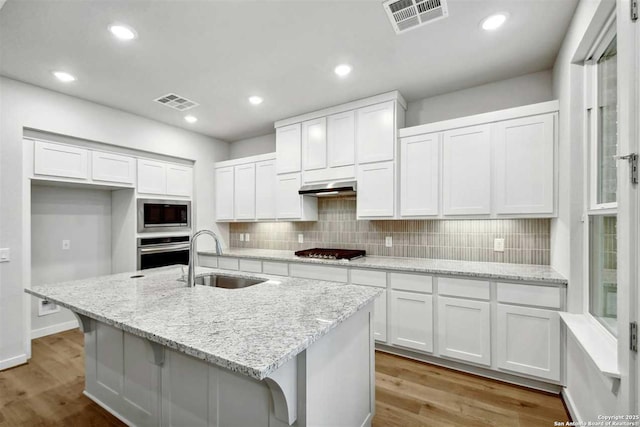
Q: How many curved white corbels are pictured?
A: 3